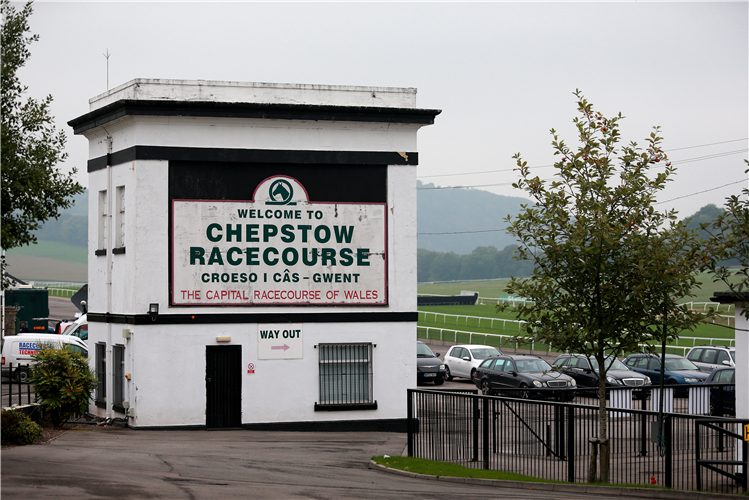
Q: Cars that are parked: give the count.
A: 7